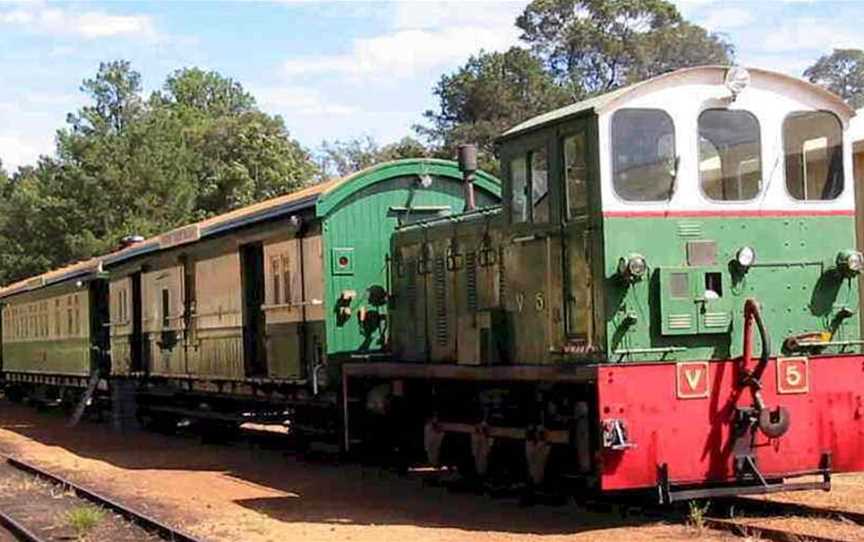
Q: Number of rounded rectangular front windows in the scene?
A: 3